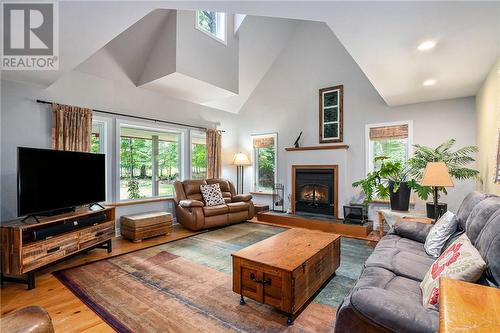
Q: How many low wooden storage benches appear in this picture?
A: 1